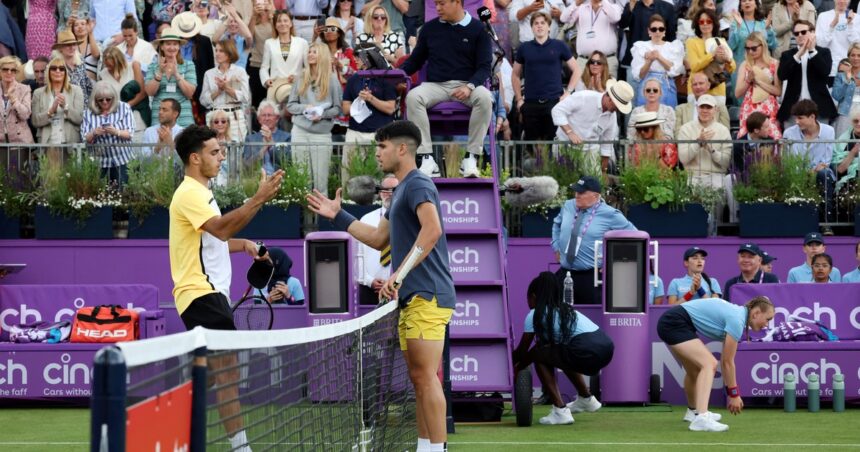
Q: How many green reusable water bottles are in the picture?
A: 3